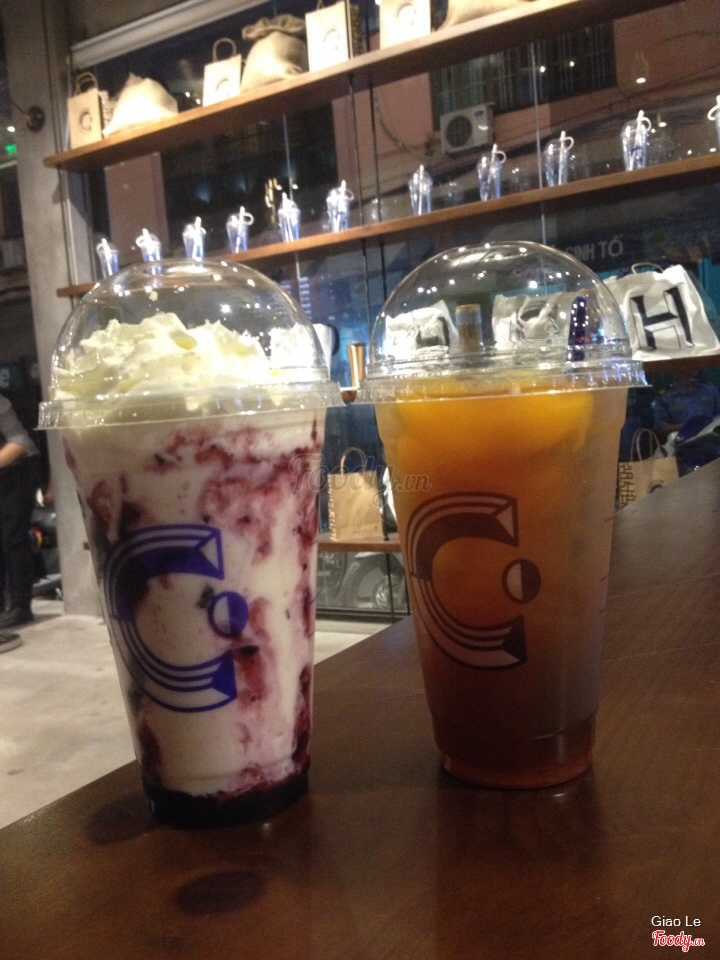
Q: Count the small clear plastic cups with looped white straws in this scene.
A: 11